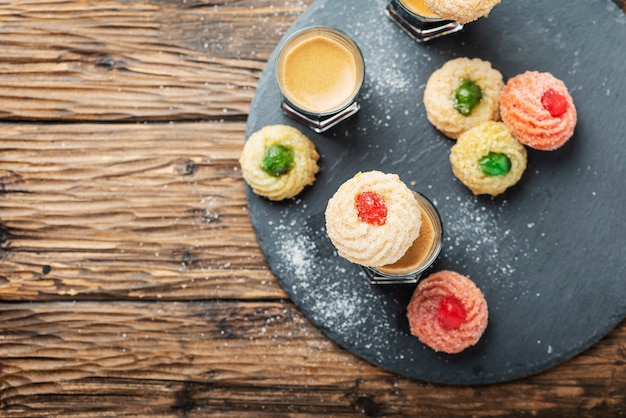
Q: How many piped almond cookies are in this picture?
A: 7